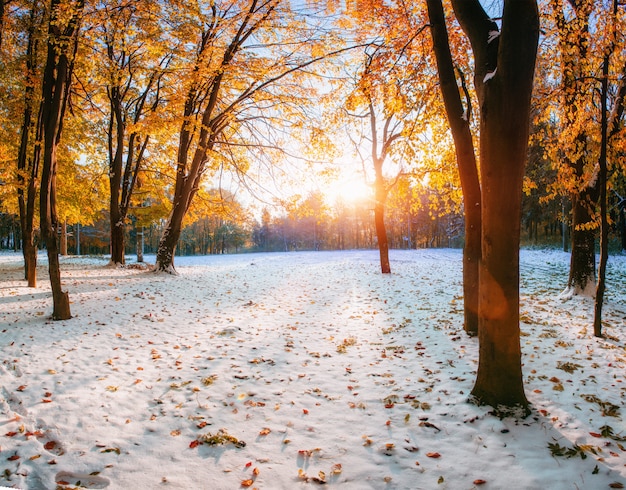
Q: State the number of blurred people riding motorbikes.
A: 0